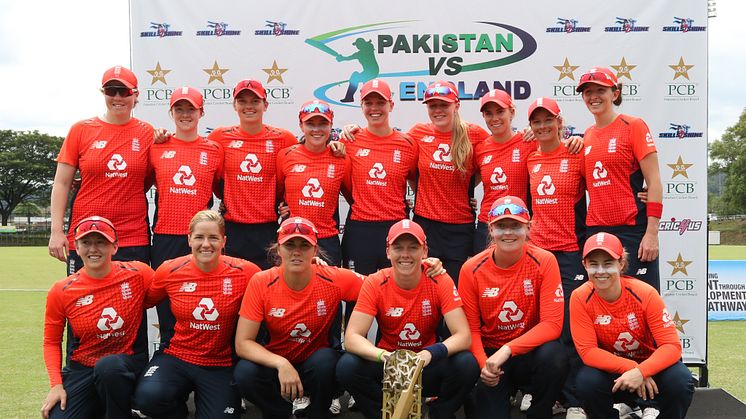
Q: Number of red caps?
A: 14